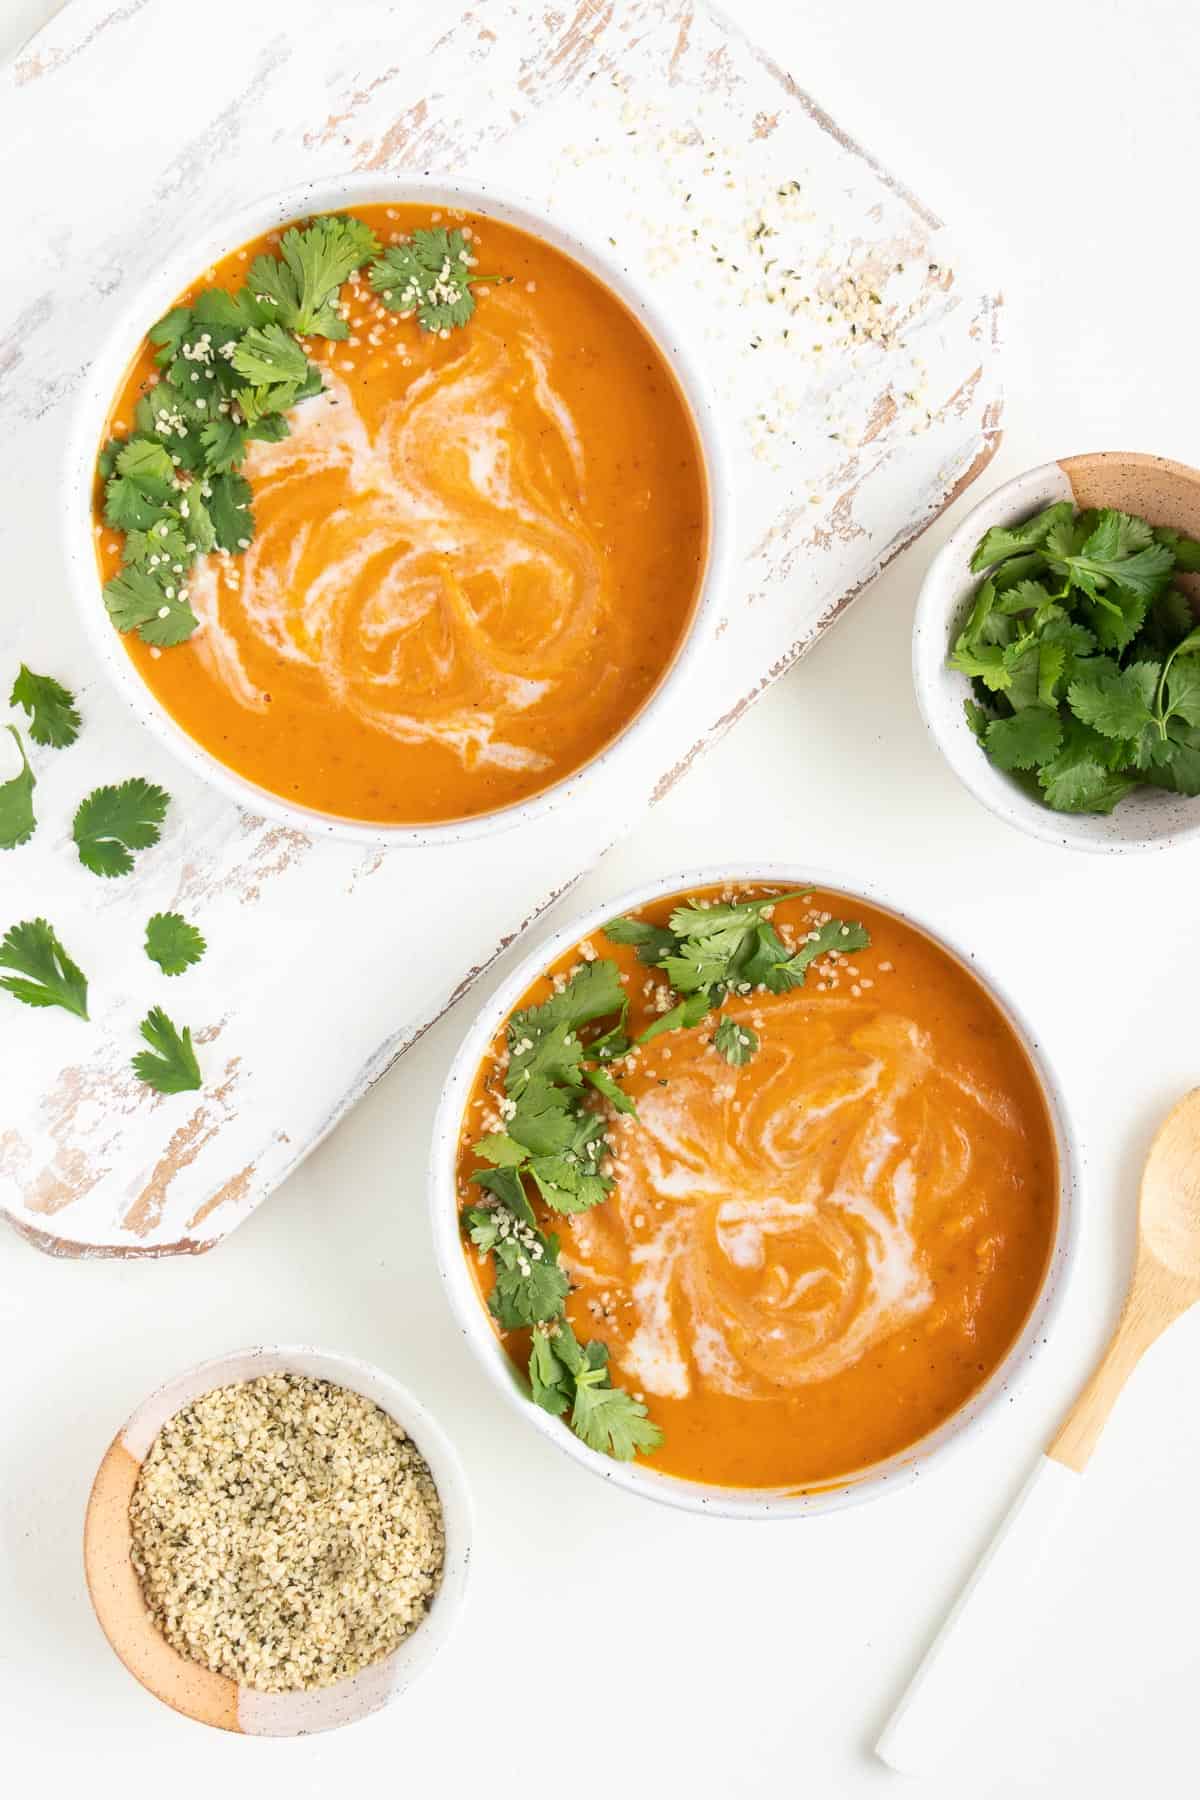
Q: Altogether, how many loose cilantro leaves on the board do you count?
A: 6